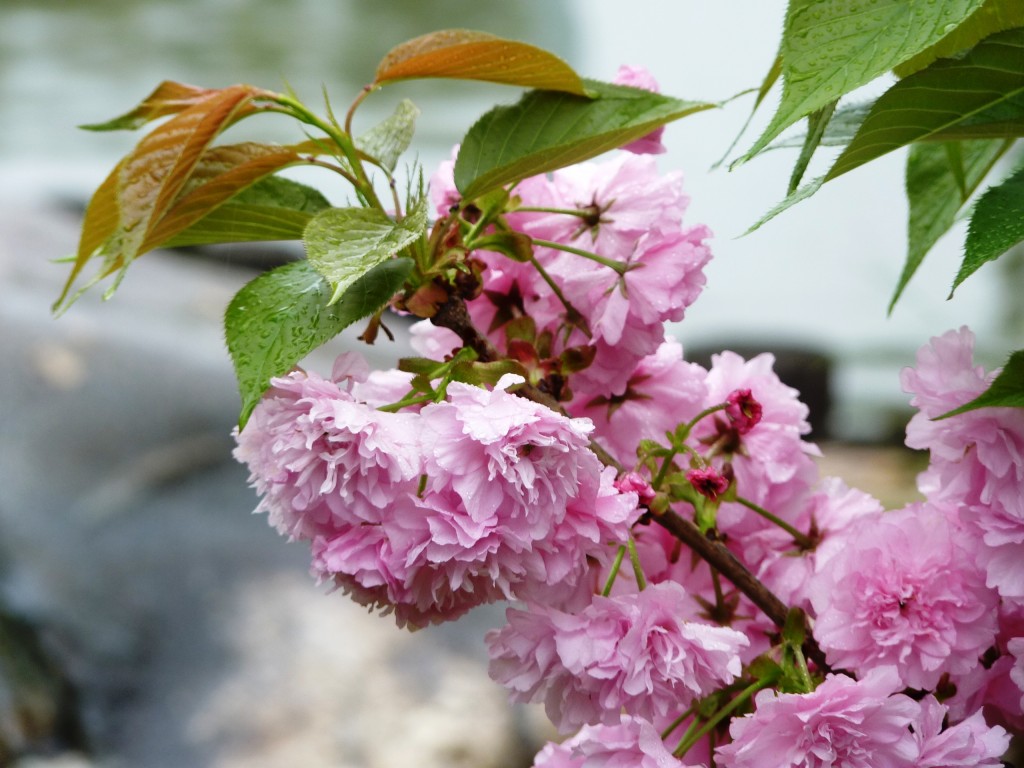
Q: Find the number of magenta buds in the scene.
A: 3